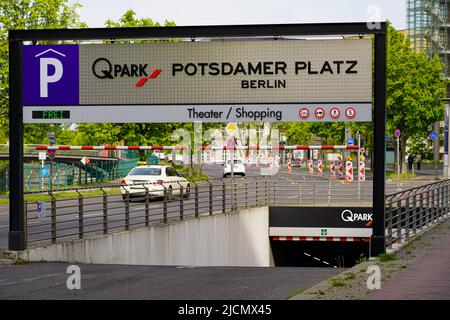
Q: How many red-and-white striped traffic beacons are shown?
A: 7